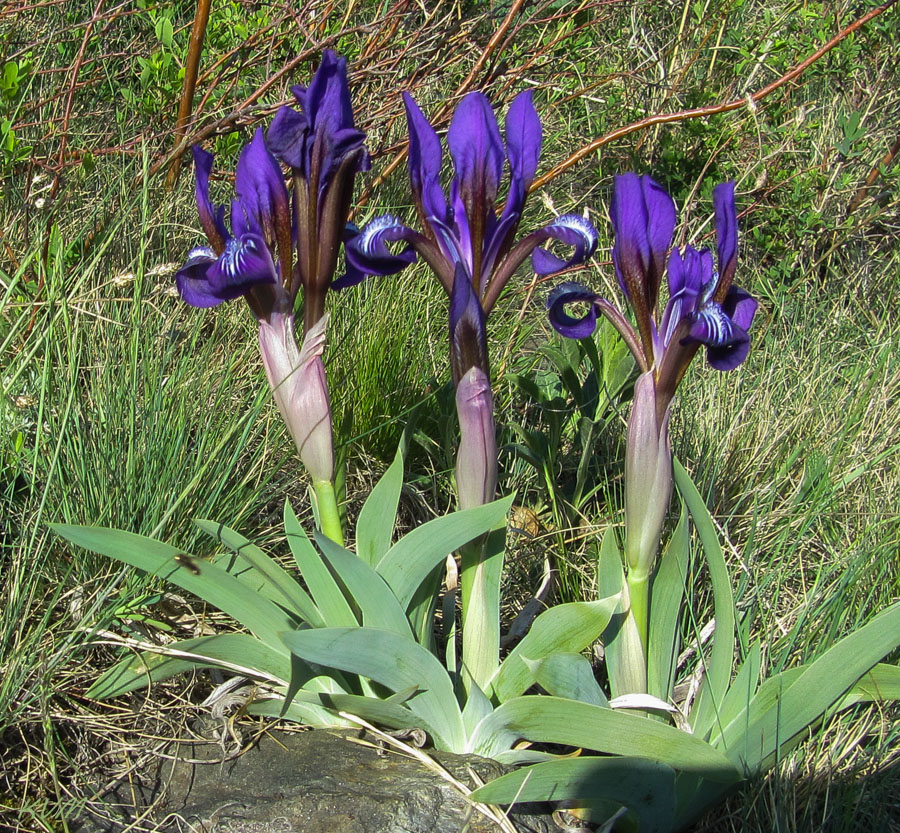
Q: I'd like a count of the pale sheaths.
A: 3